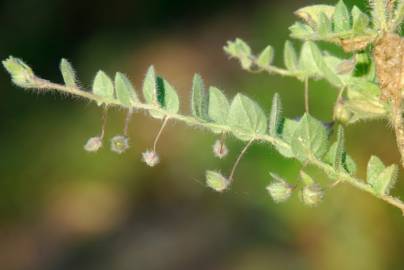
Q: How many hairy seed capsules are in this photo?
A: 7